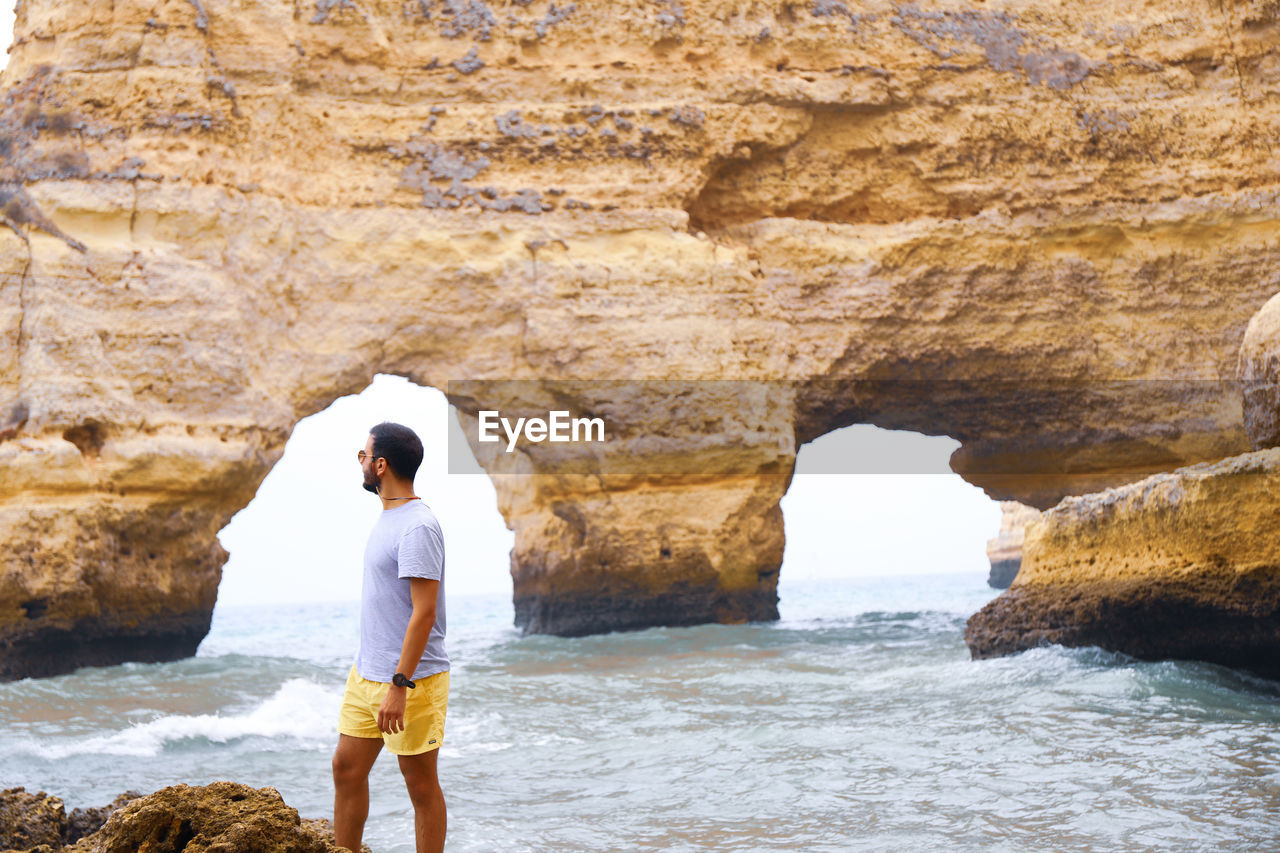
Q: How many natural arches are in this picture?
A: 2